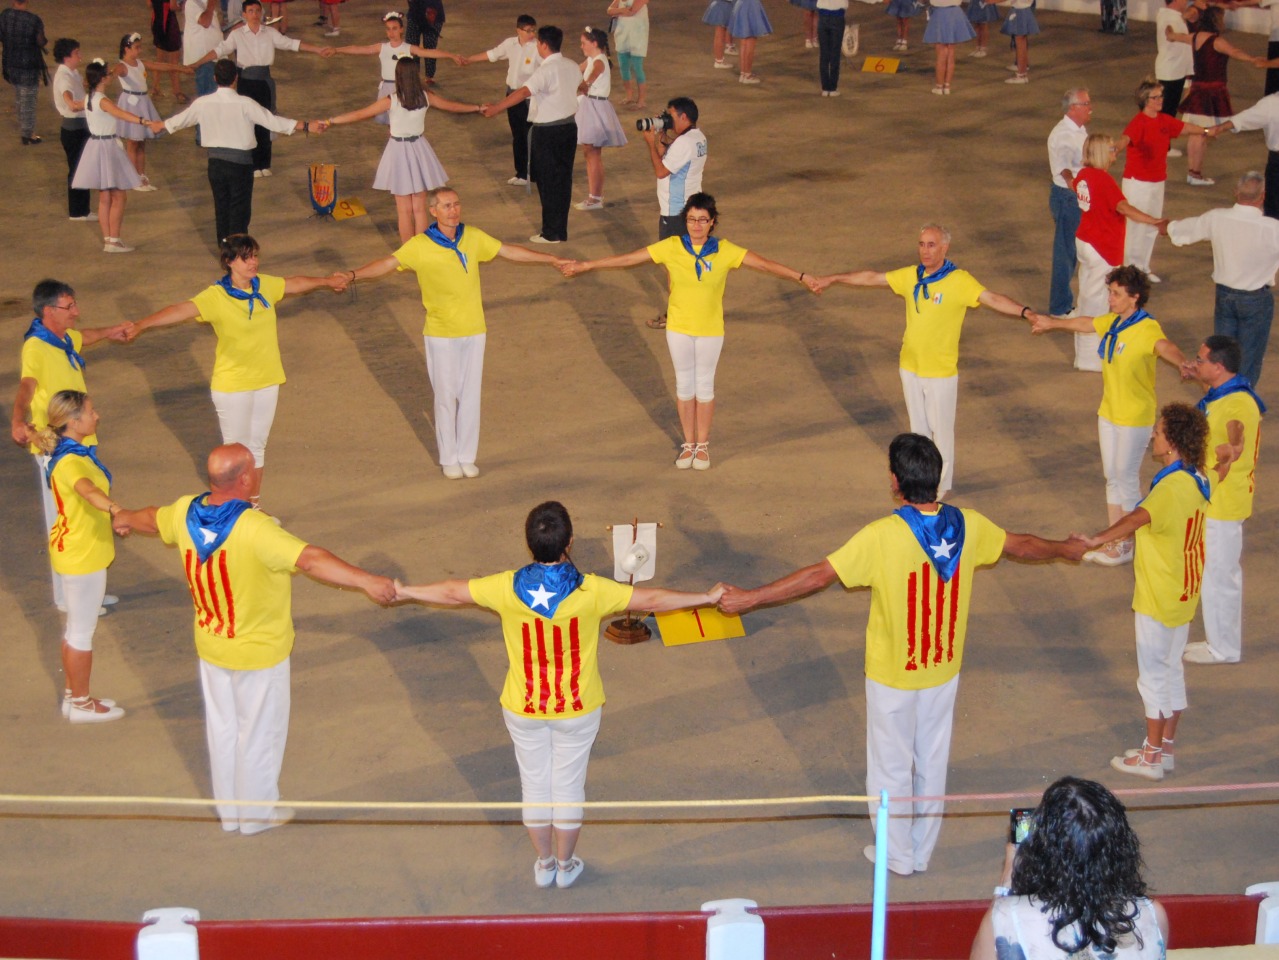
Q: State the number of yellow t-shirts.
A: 12